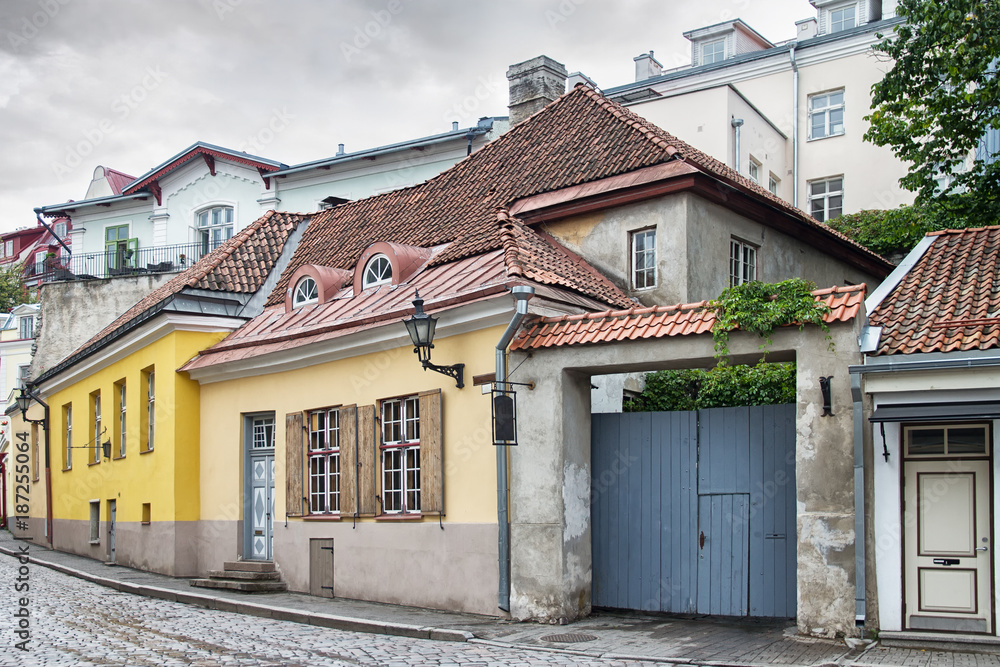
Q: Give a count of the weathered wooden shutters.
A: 4